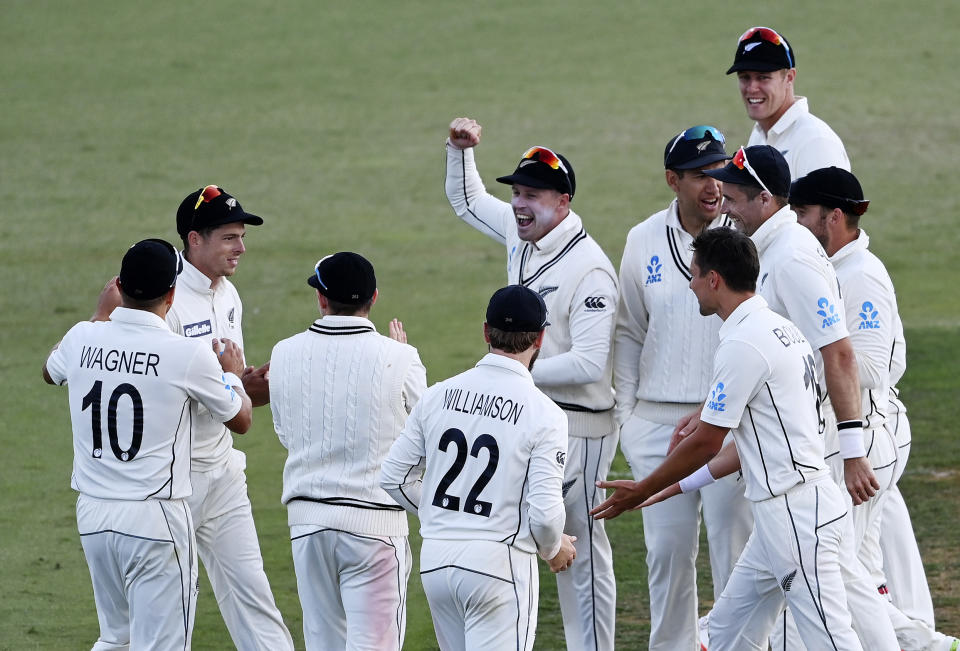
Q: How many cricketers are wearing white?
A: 10